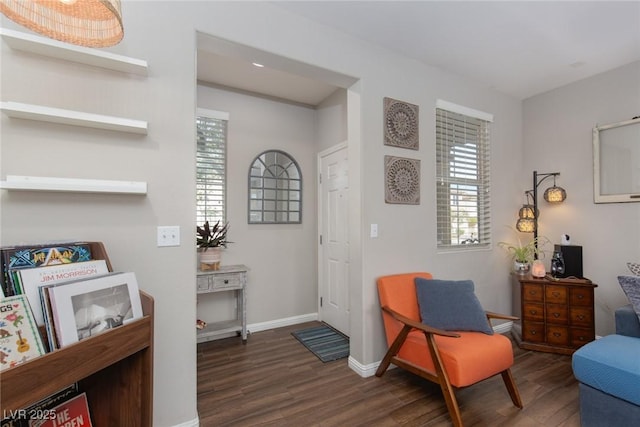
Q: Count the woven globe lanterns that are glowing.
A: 3